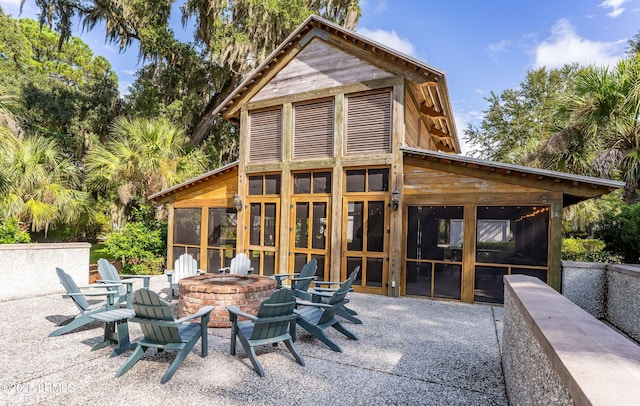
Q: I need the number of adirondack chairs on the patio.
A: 9